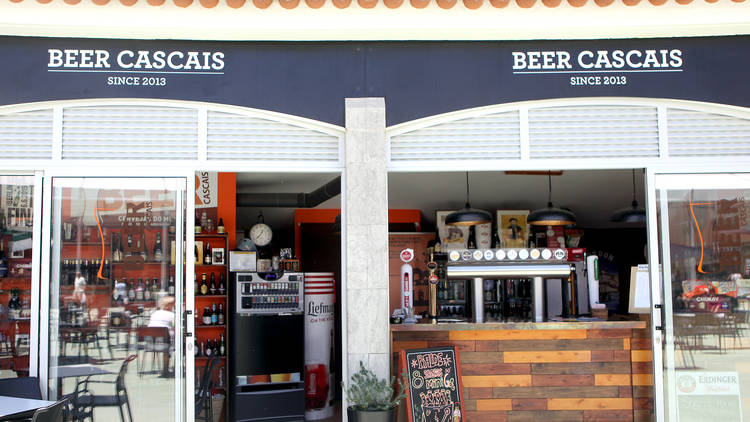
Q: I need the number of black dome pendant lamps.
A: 3